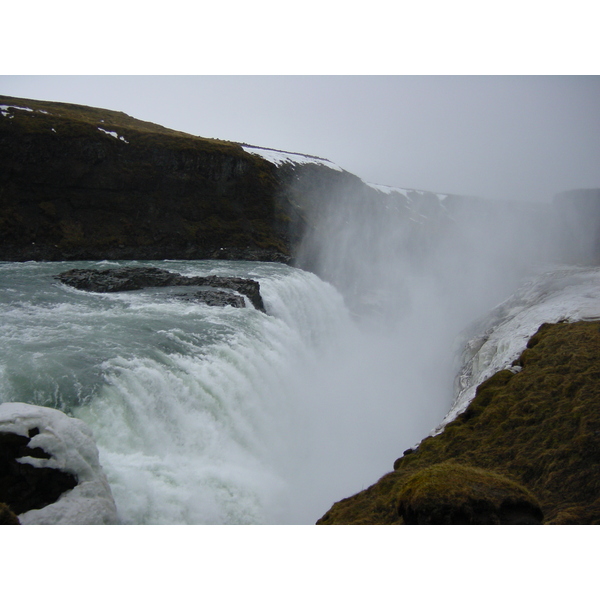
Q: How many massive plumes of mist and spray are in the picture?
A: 1